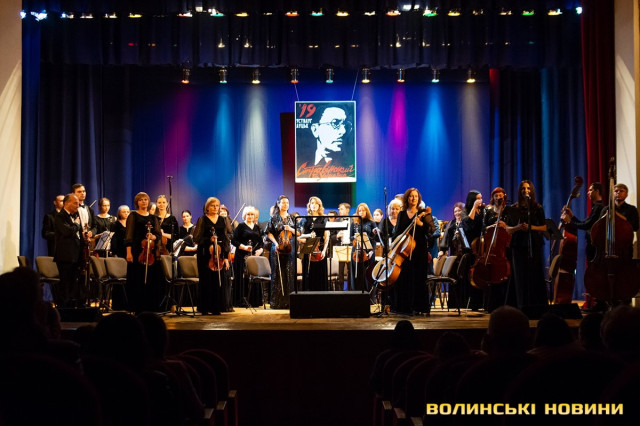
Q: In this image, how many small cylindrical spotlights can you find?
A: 9